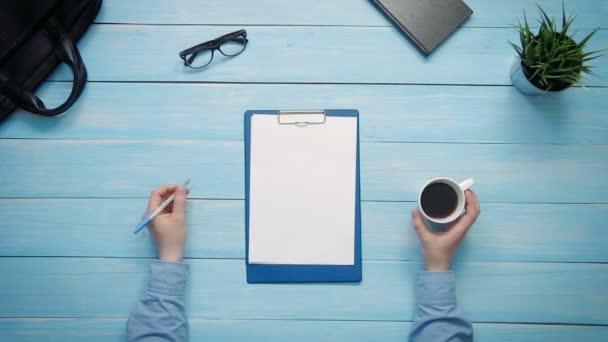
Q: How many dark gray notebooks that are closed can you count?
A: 1